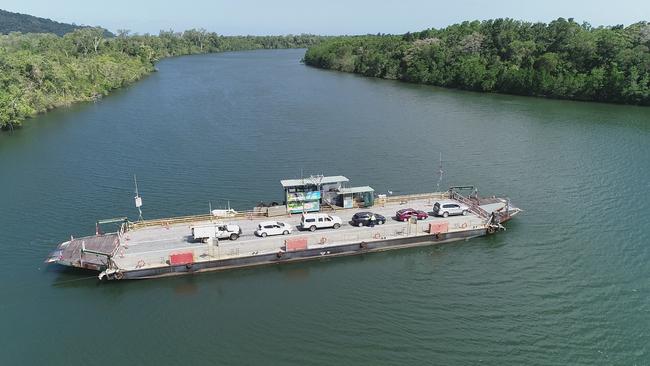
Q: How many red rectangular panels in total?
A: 3